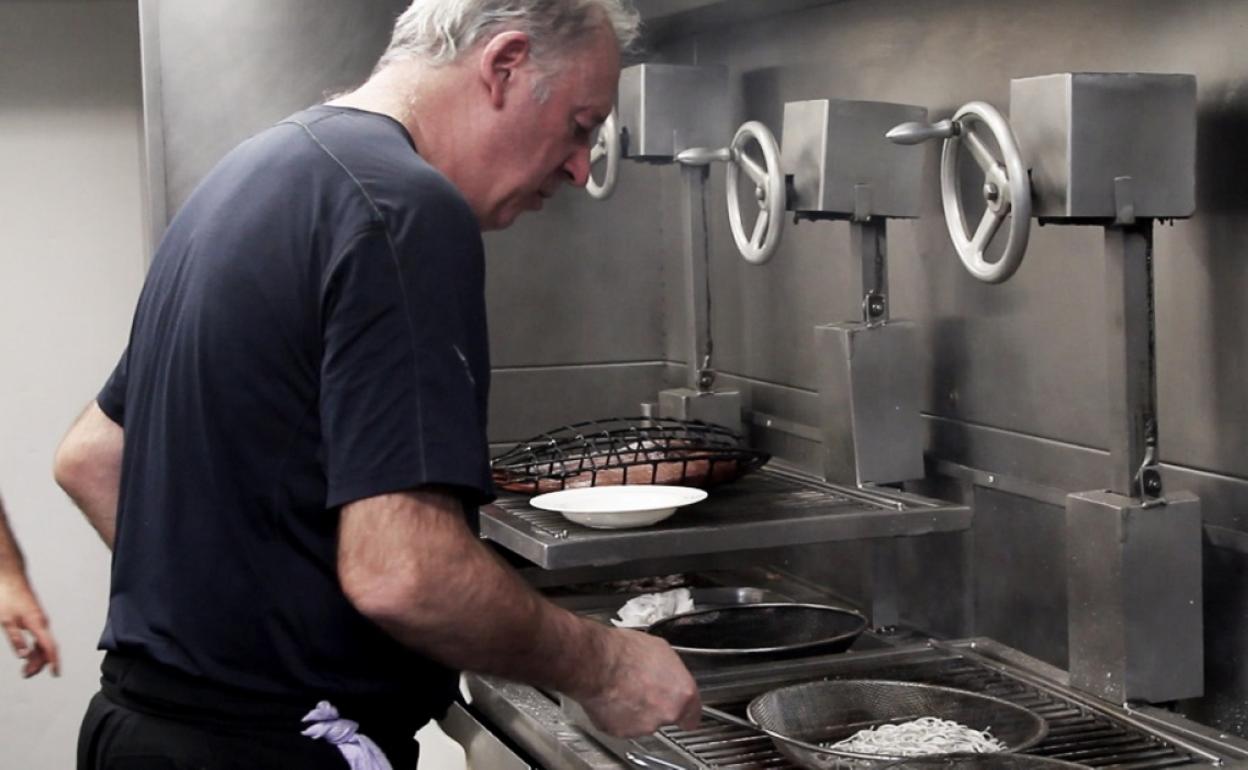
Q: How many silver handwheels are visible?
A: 3